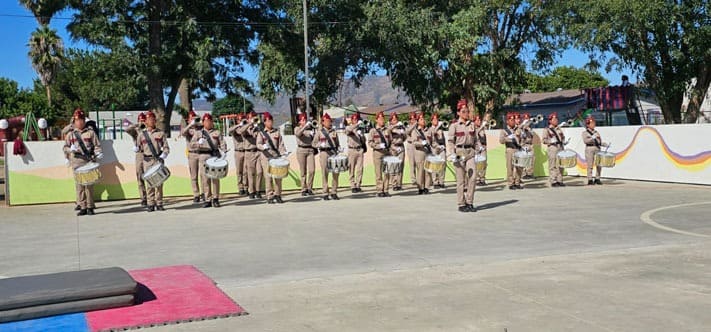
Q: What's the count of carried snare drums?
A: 11